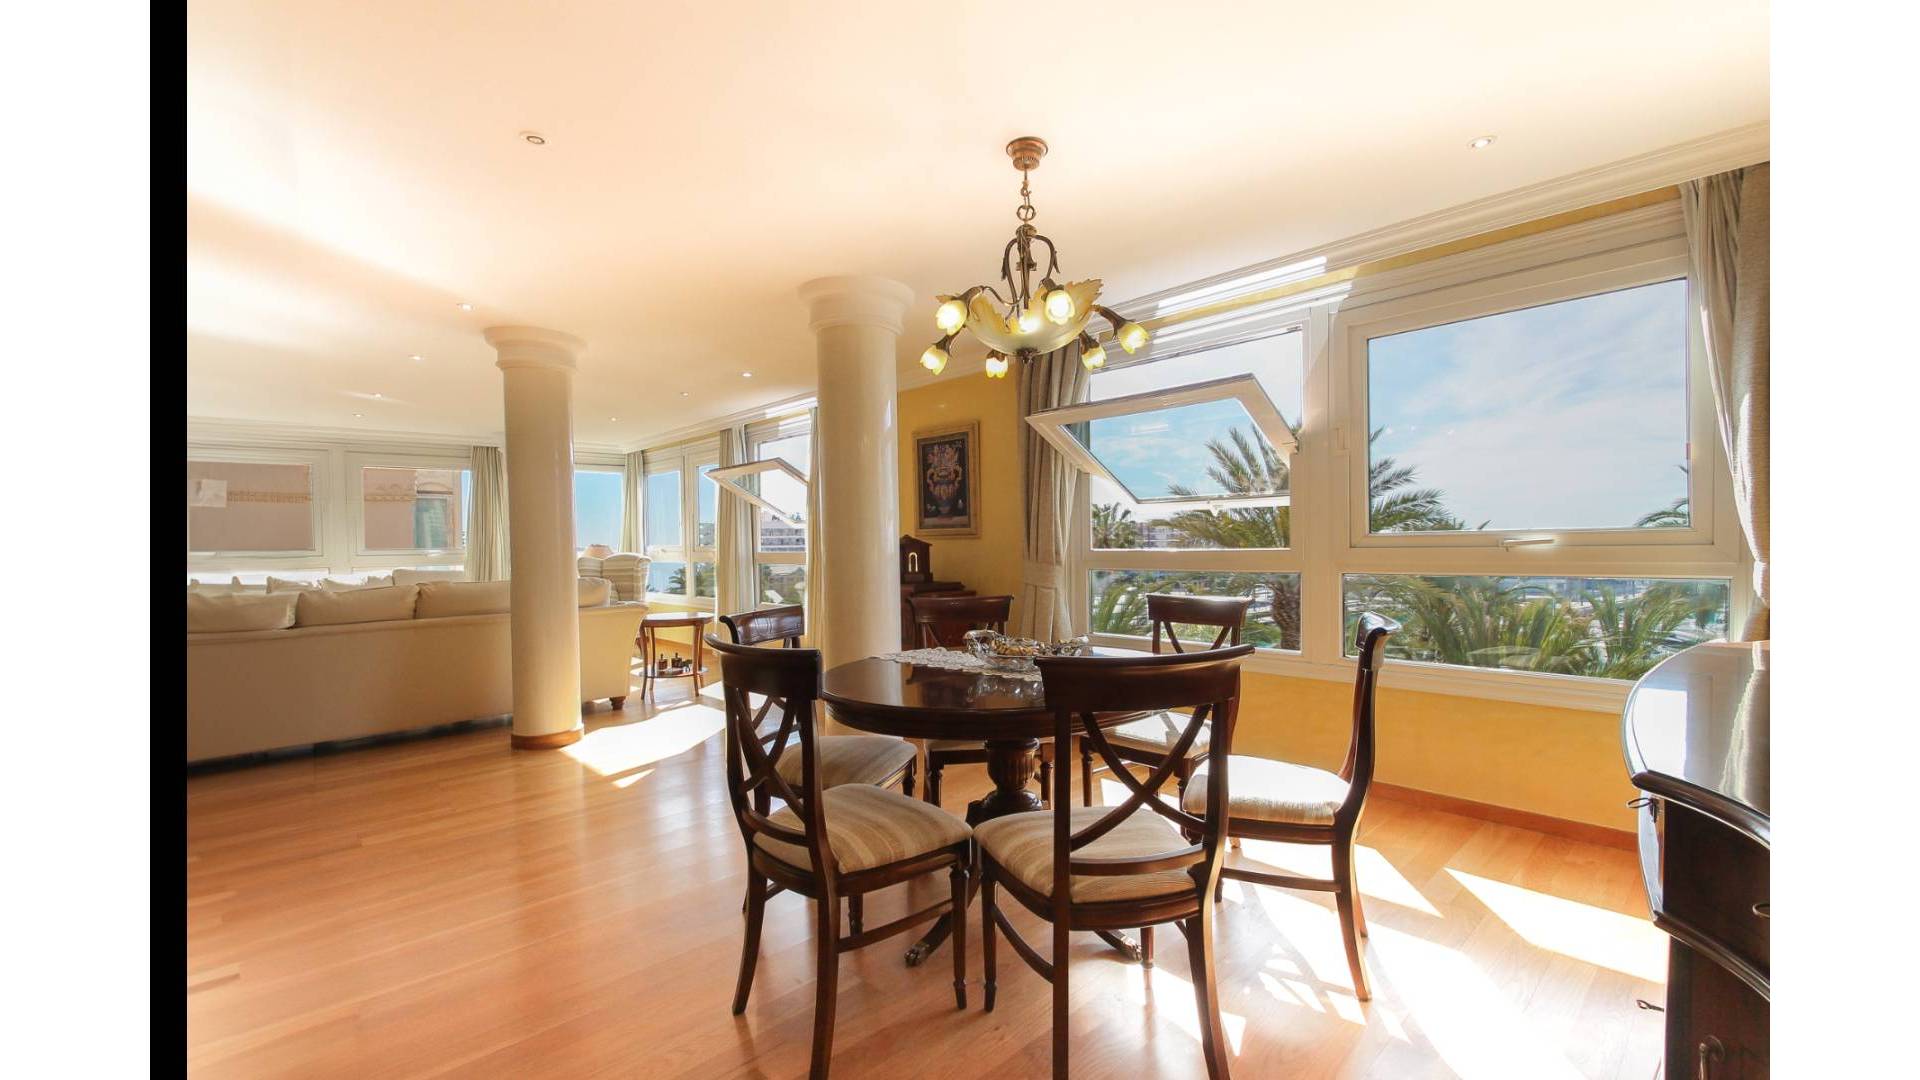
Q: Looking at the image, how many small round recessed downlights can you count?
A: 9